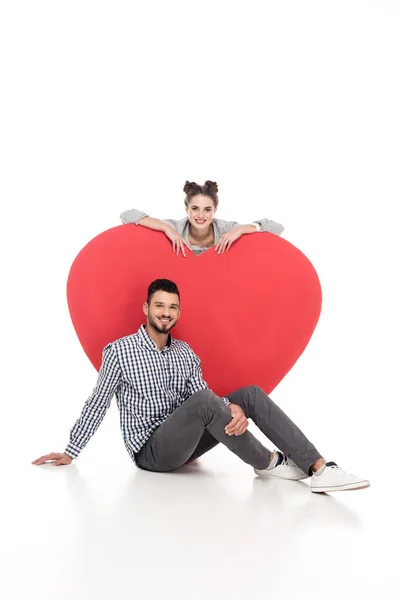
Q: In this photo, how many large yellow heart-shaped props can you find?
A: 0